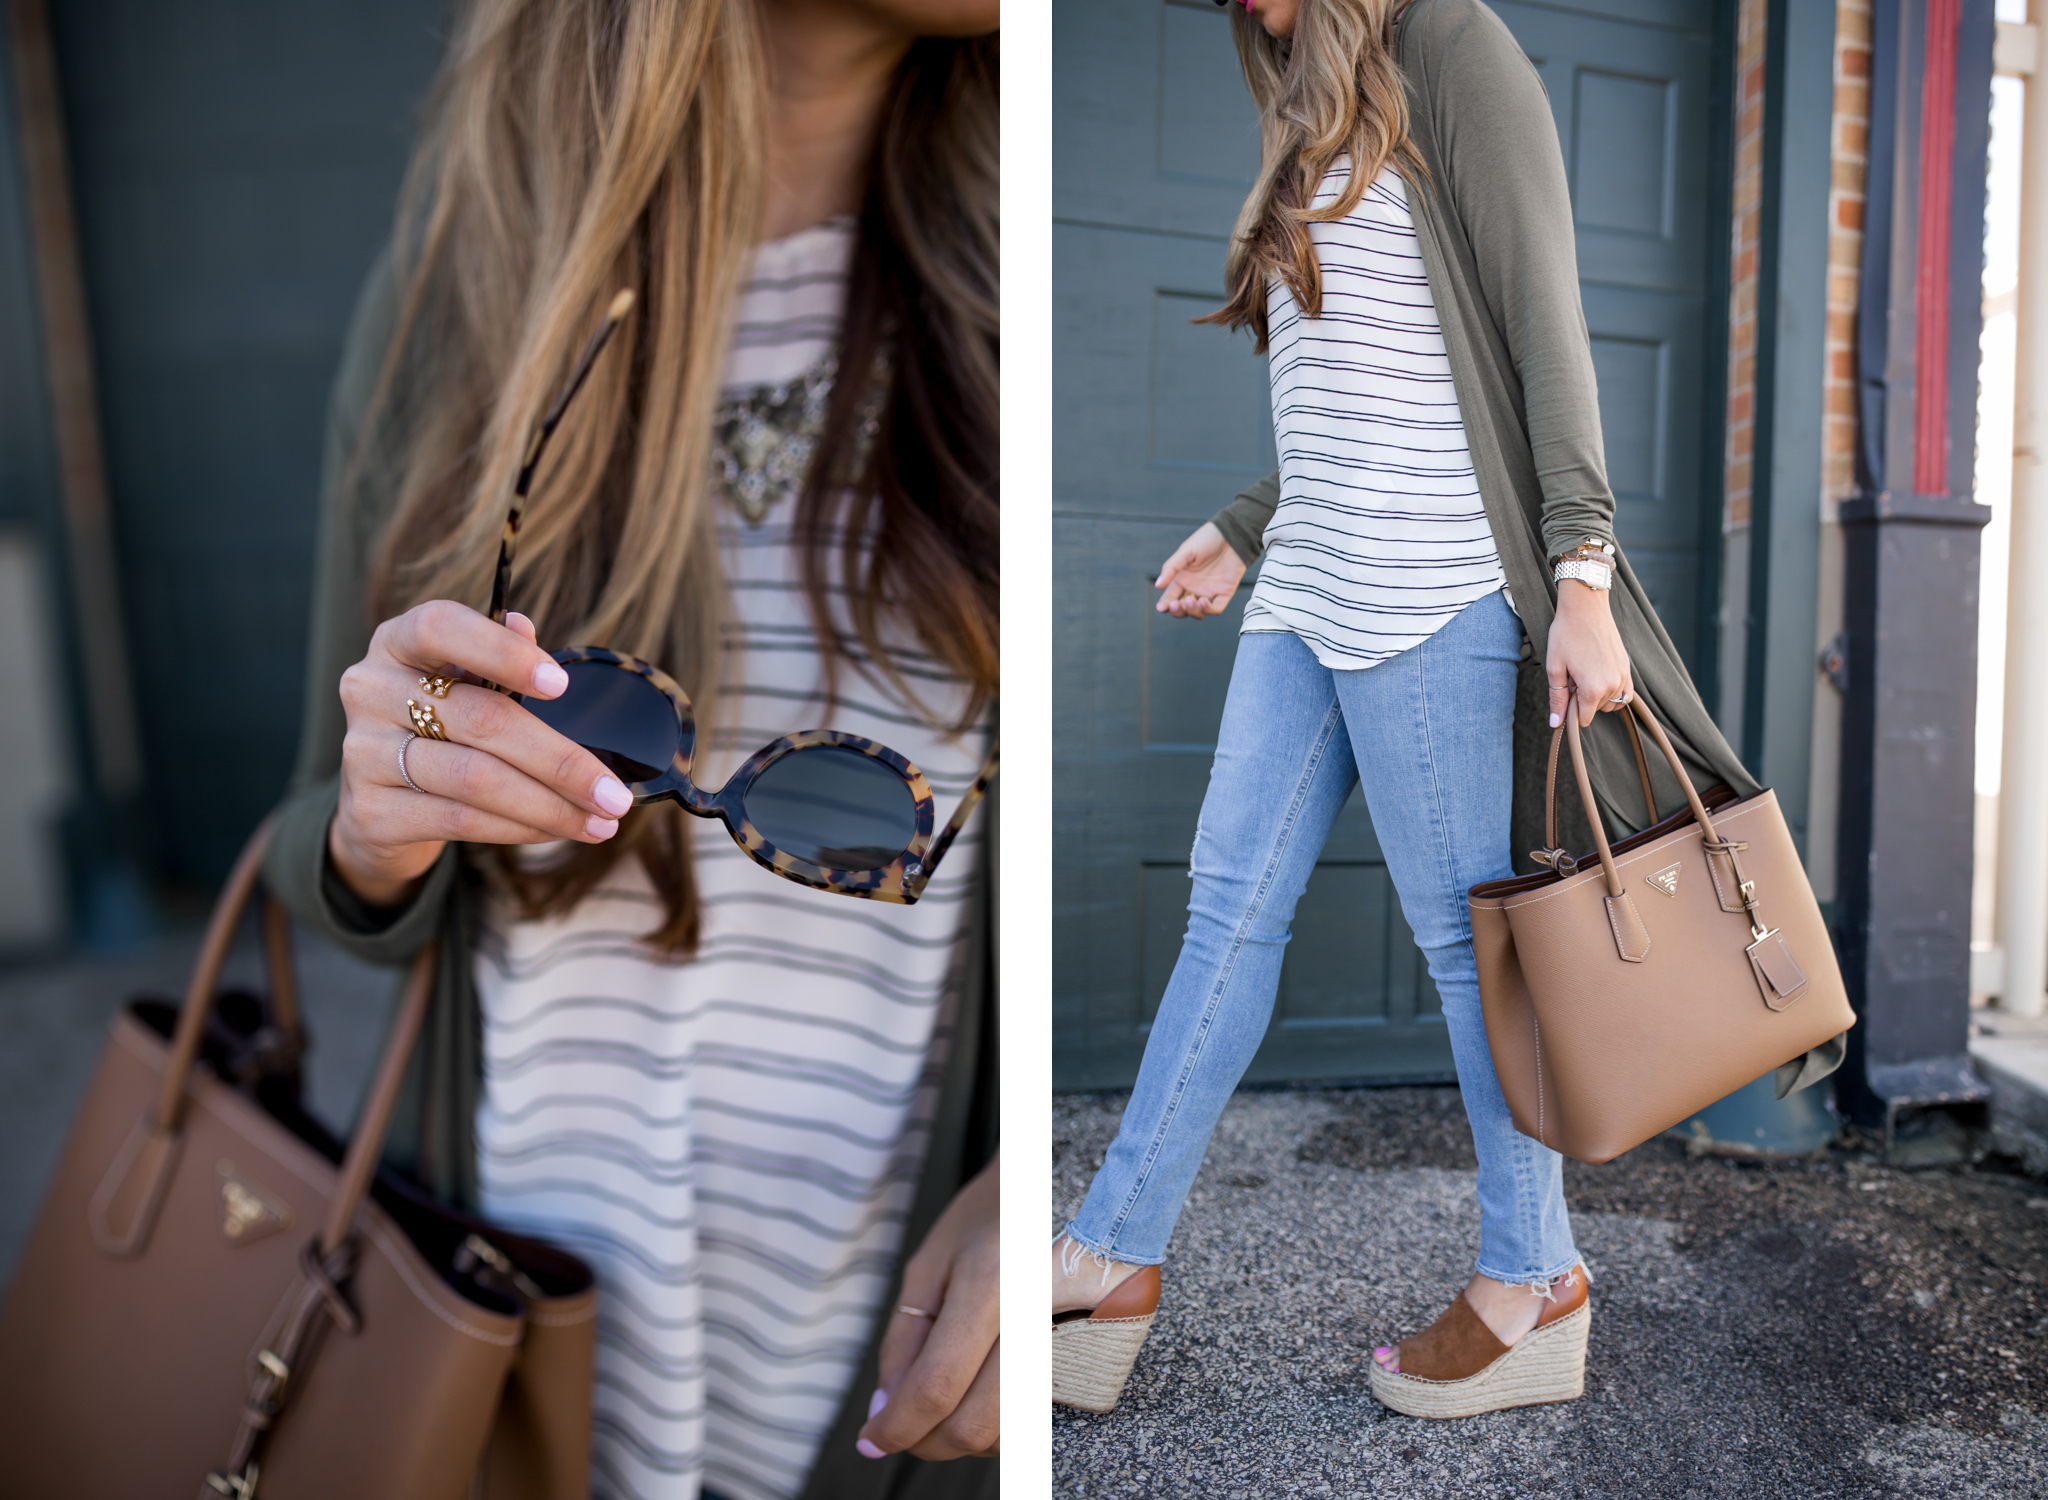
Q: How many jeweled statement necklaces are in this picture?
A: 1